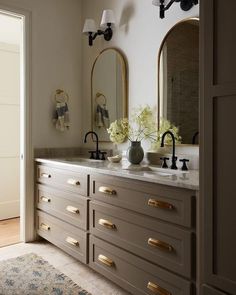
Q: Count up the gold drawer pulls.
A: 12